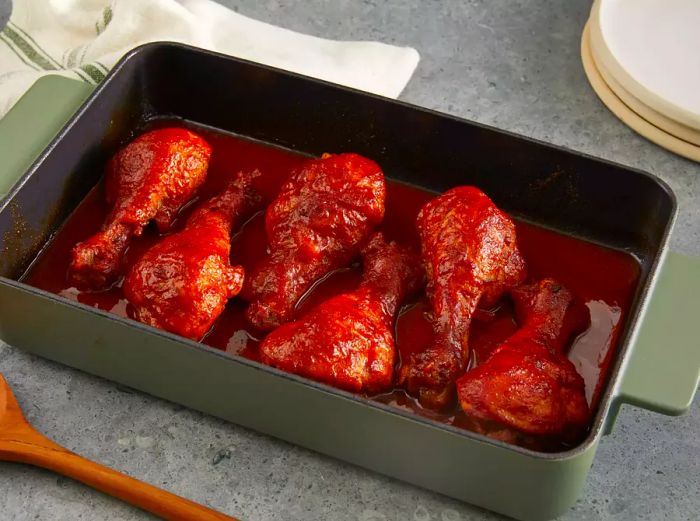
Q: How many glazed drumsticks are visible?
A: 6